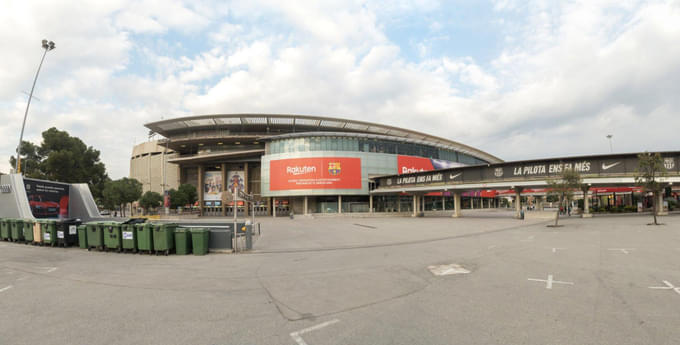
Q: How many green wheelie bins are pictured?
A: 12